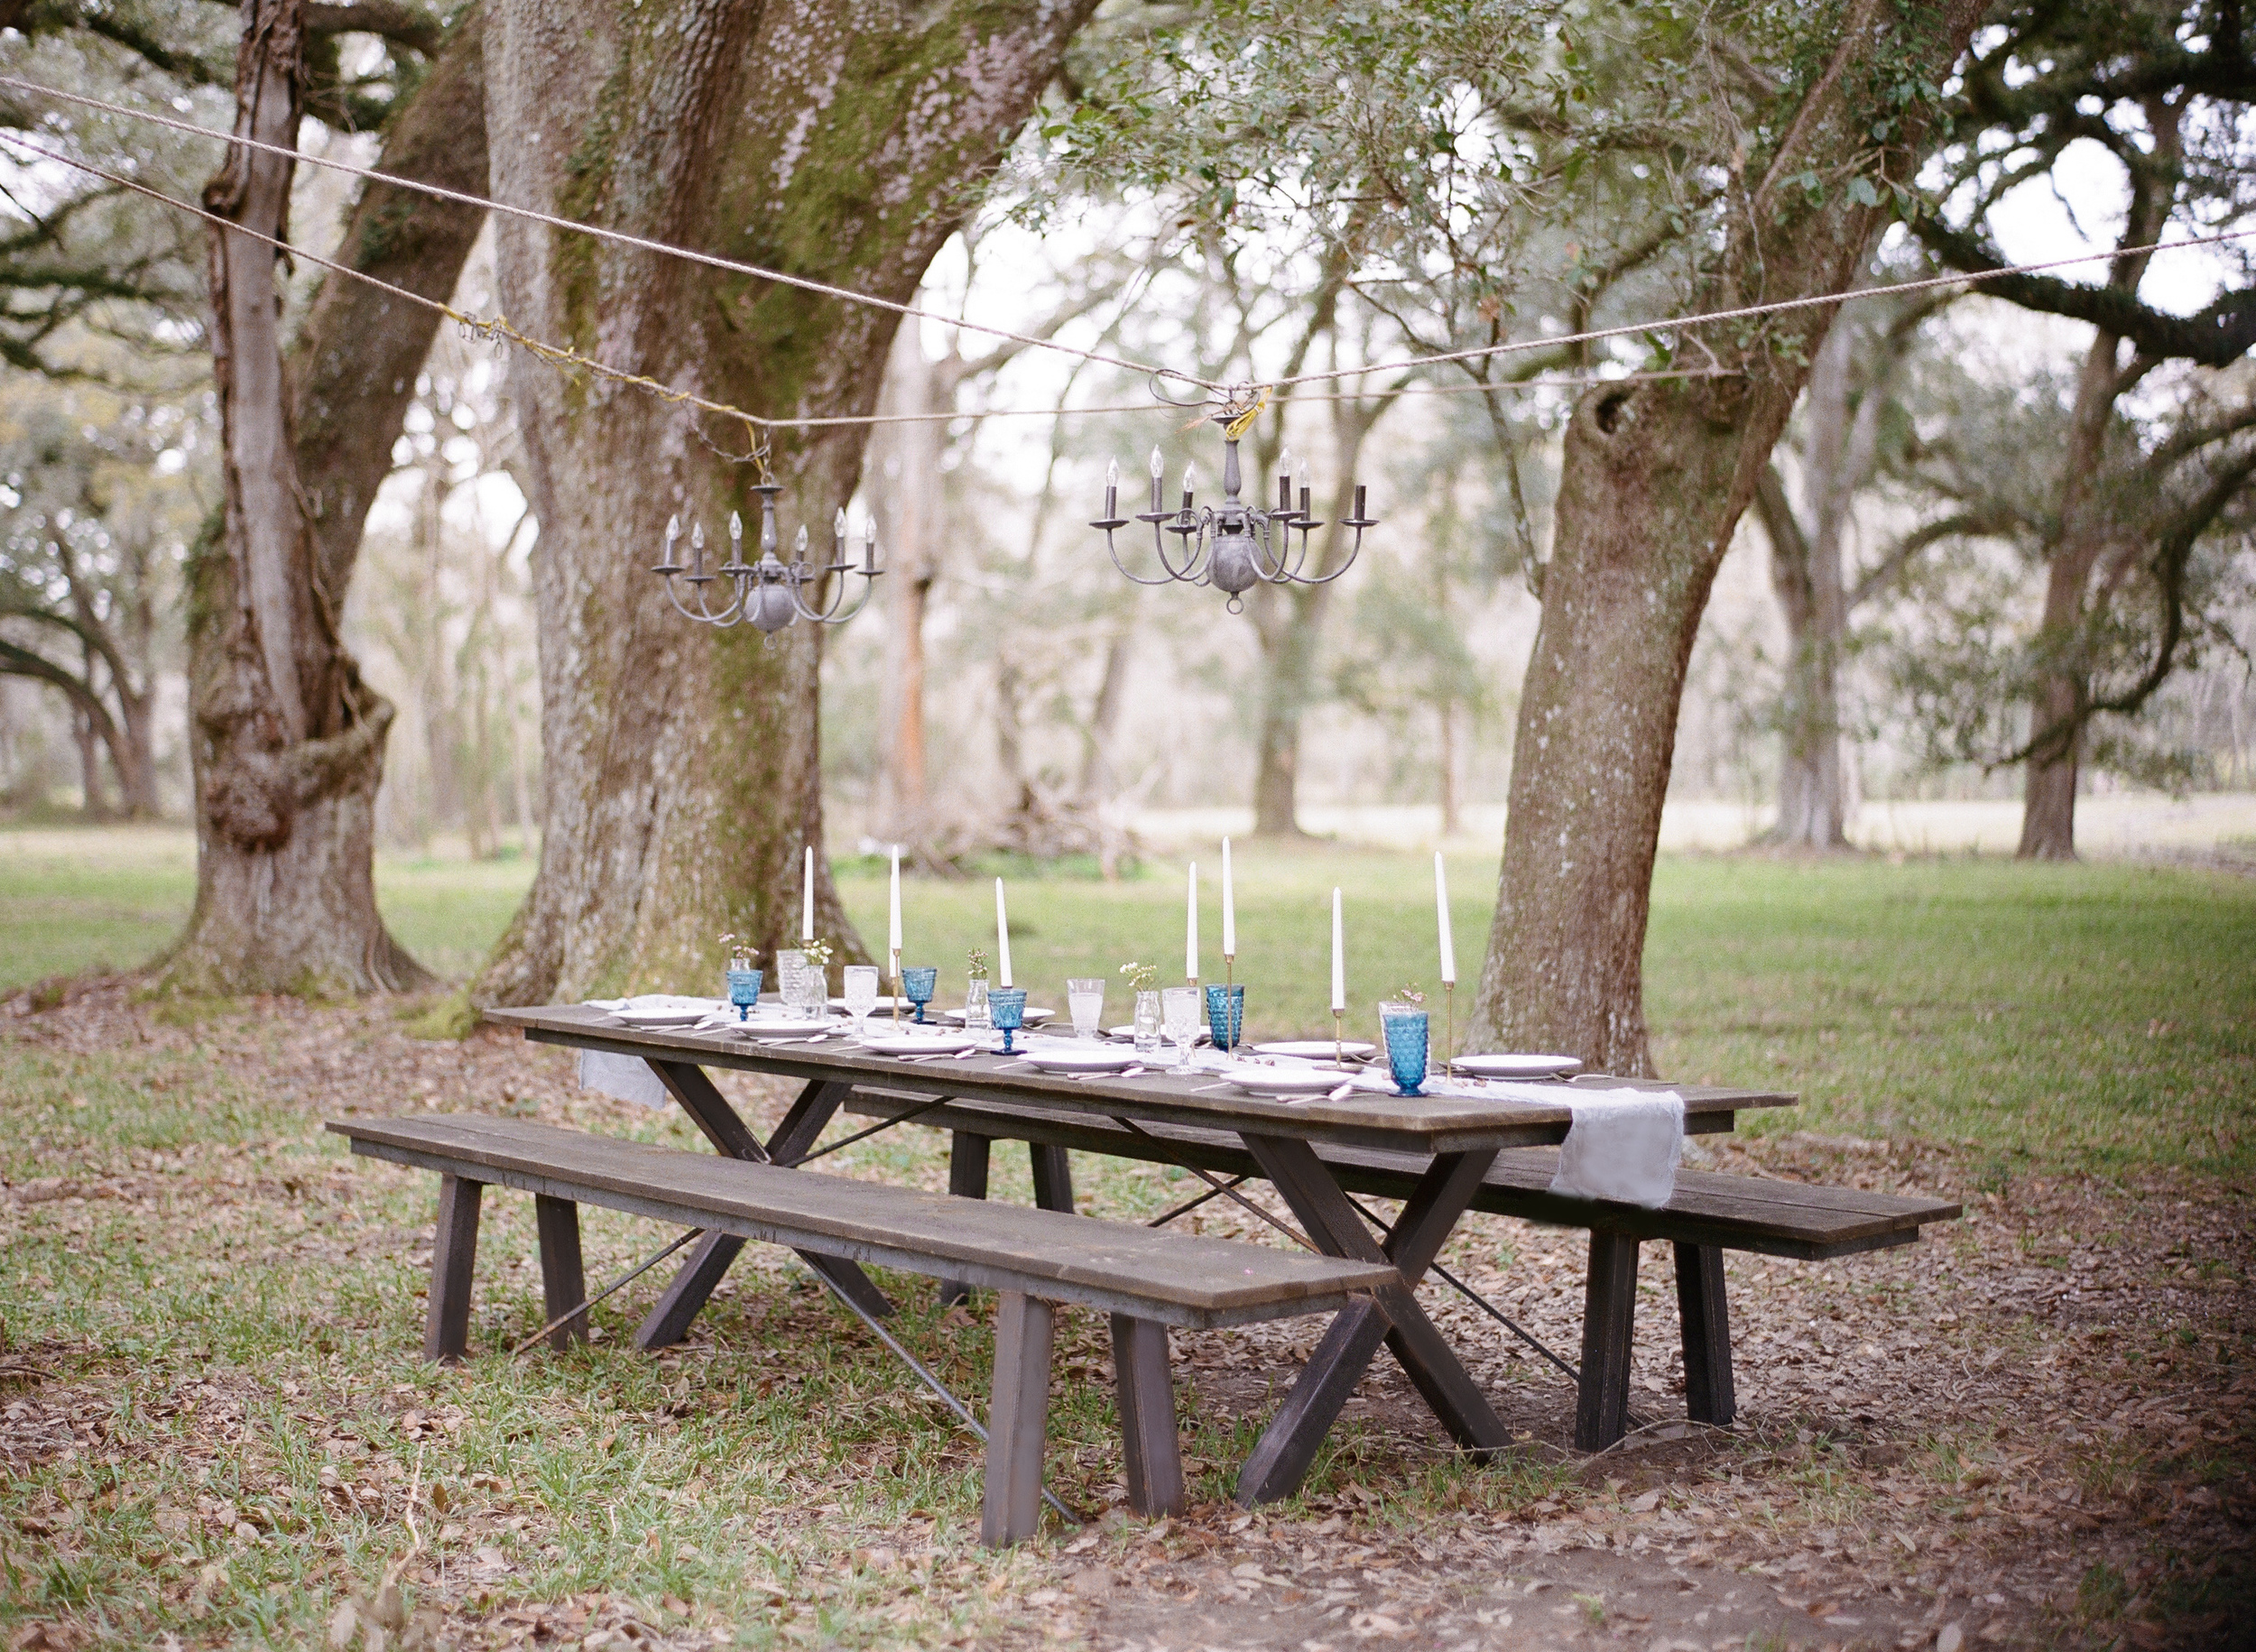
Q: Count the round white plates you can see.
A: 10